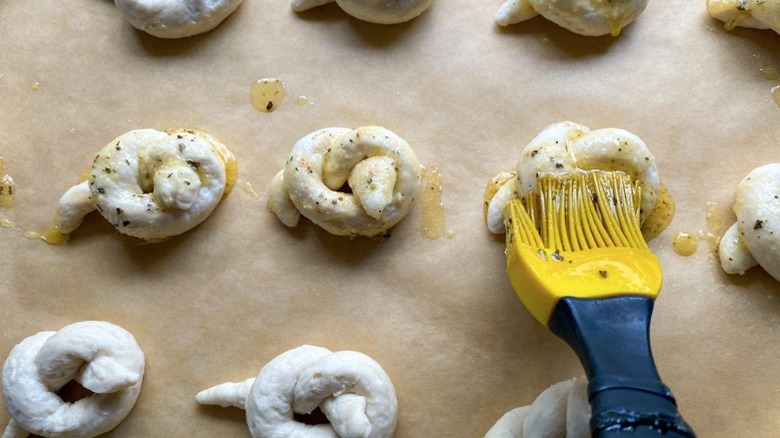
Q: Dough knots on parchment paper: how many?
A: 11